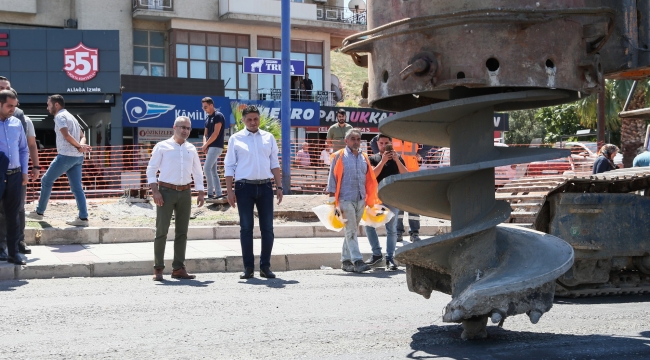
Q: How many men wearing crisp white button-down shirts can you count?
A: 2